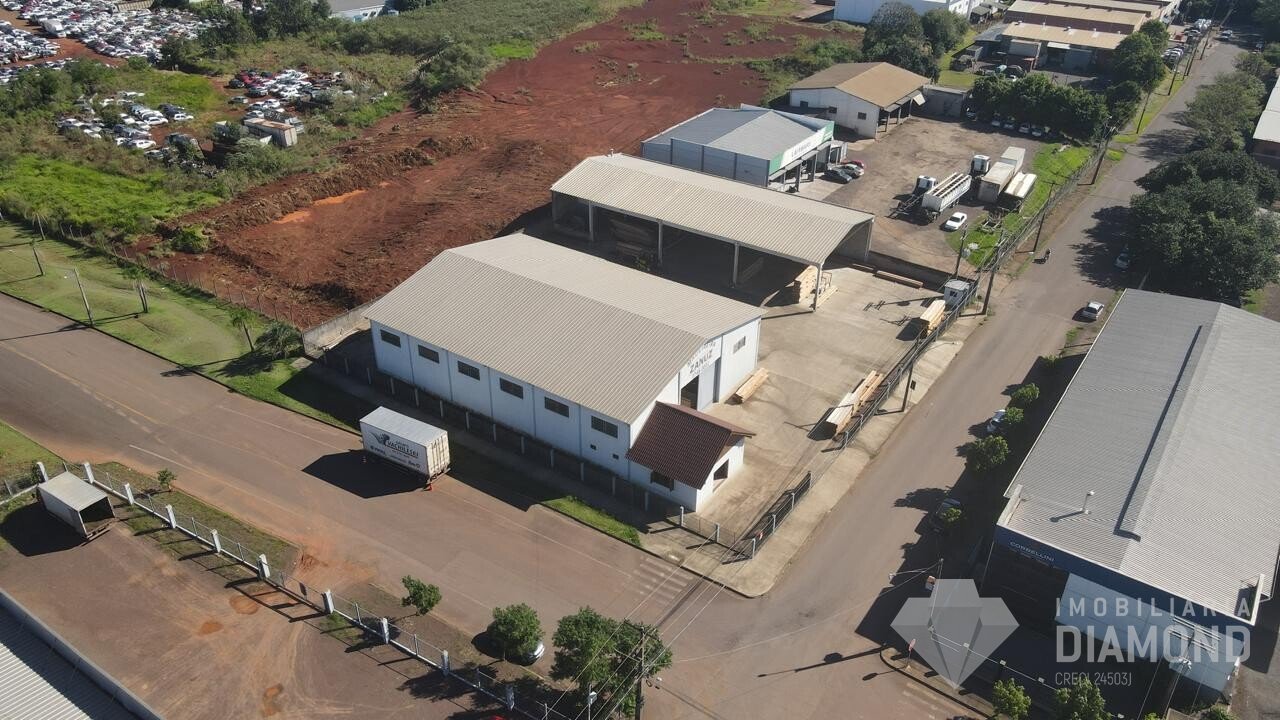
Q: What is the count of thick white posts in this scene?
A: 10